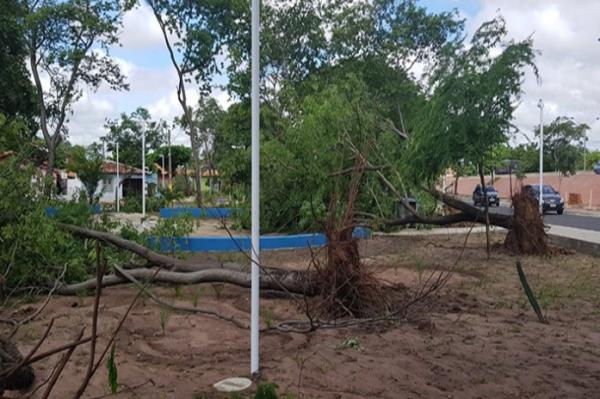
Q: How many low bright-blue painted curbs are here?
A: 3